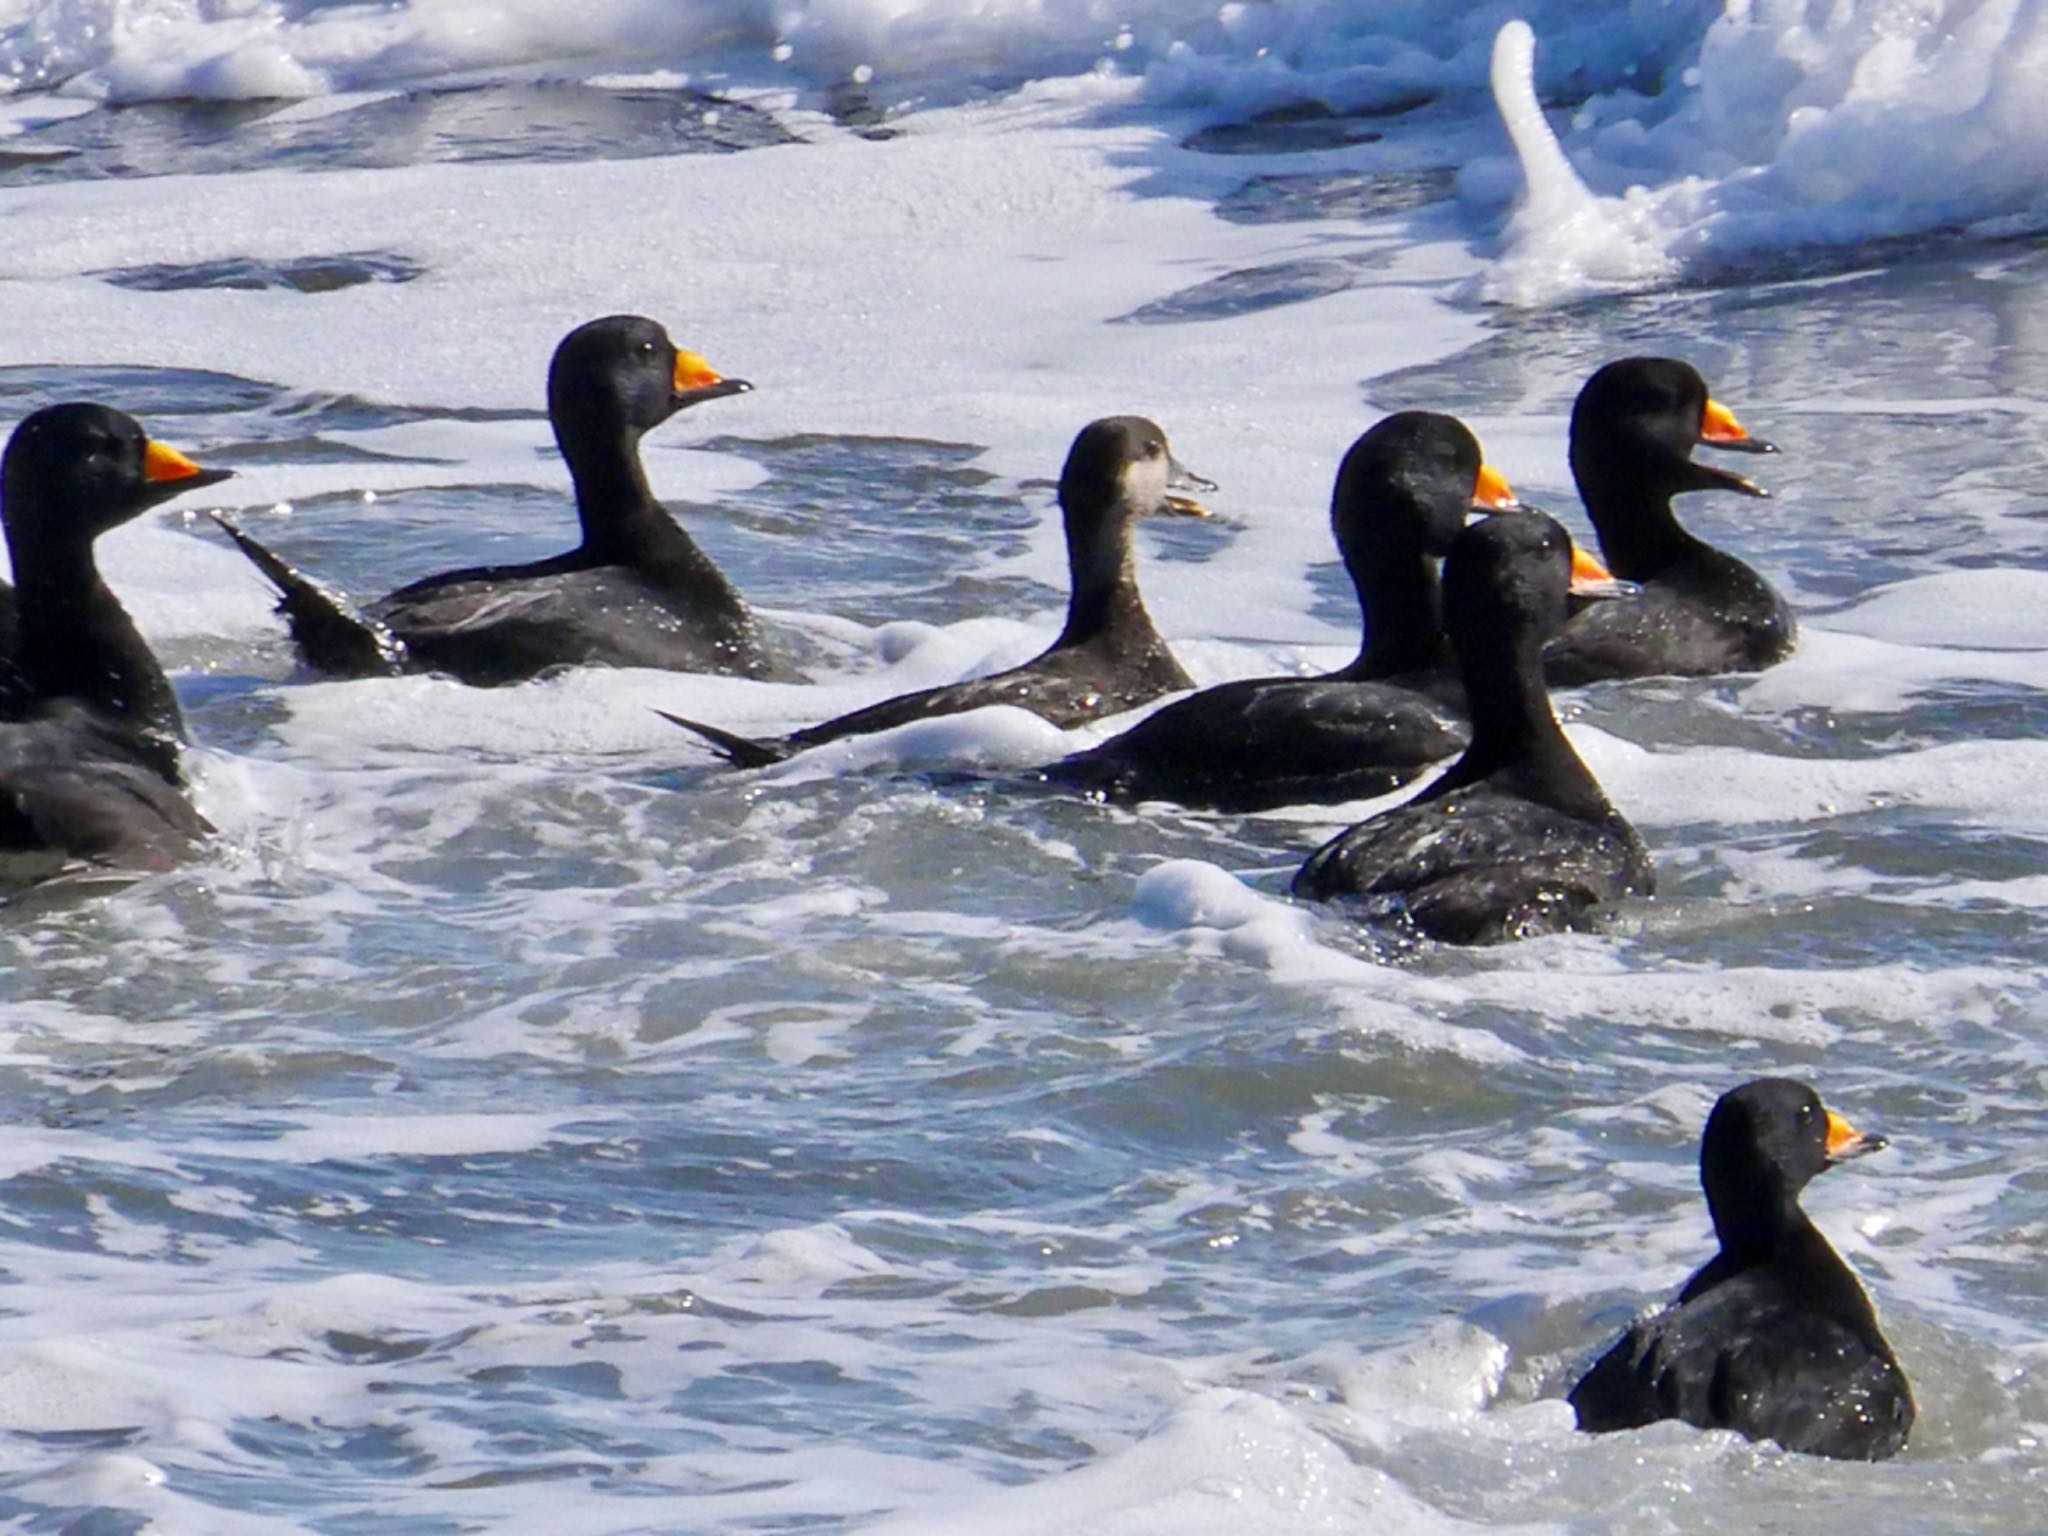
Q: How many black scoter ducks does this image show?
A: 7